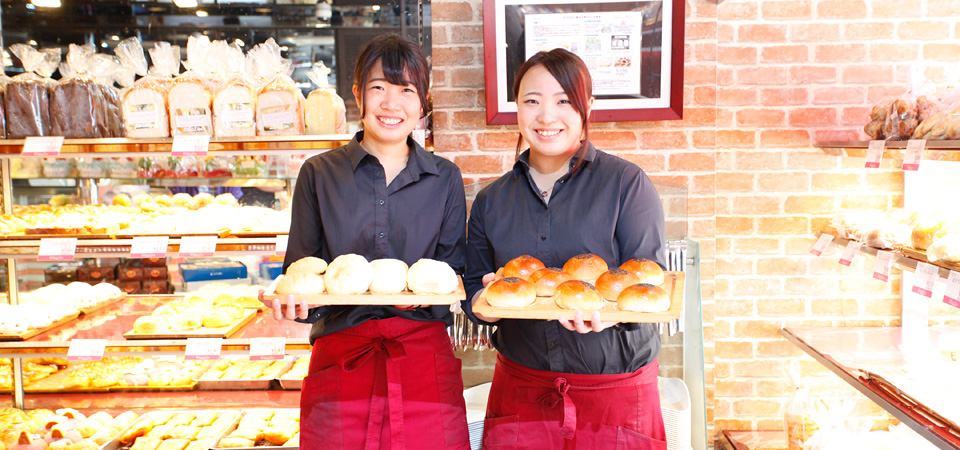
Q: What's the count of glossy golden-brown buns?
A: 8